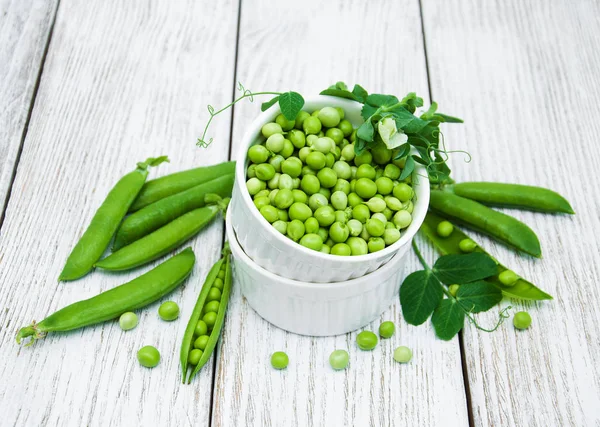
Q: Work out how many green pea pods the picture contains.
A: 9